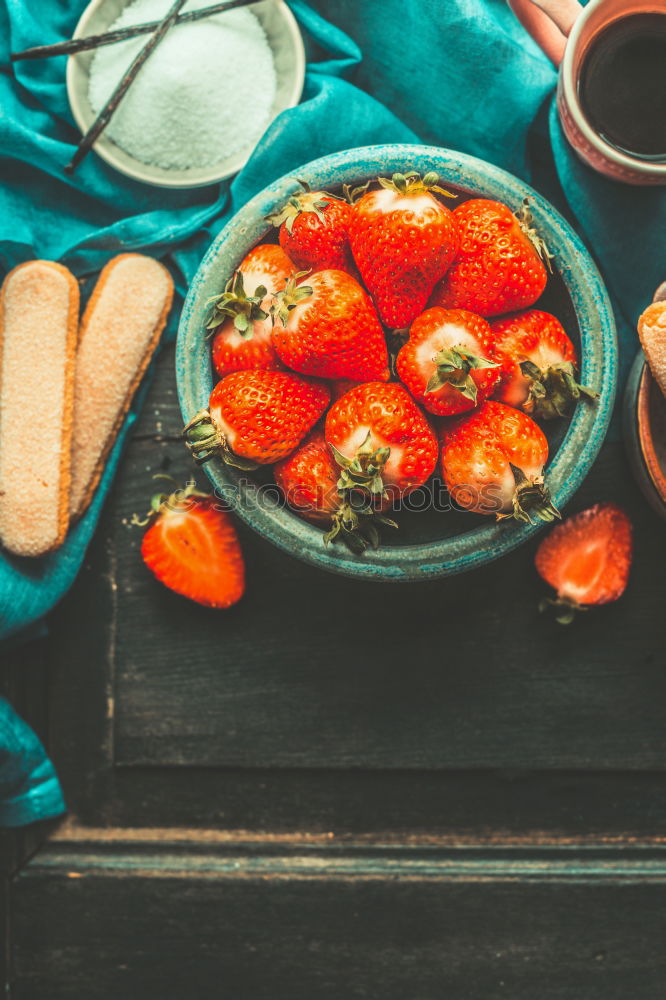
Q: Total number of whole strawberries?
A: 11